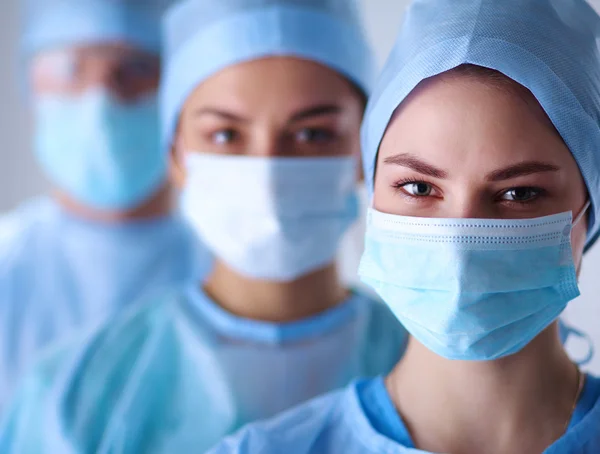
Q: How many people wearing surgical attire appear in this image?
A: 3